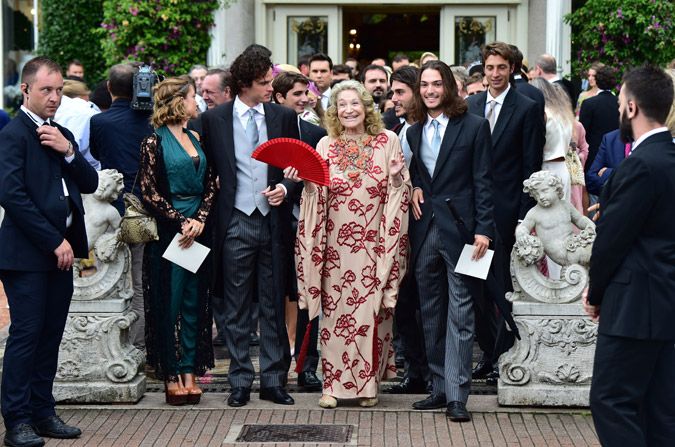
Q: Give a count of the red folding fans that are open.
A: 1